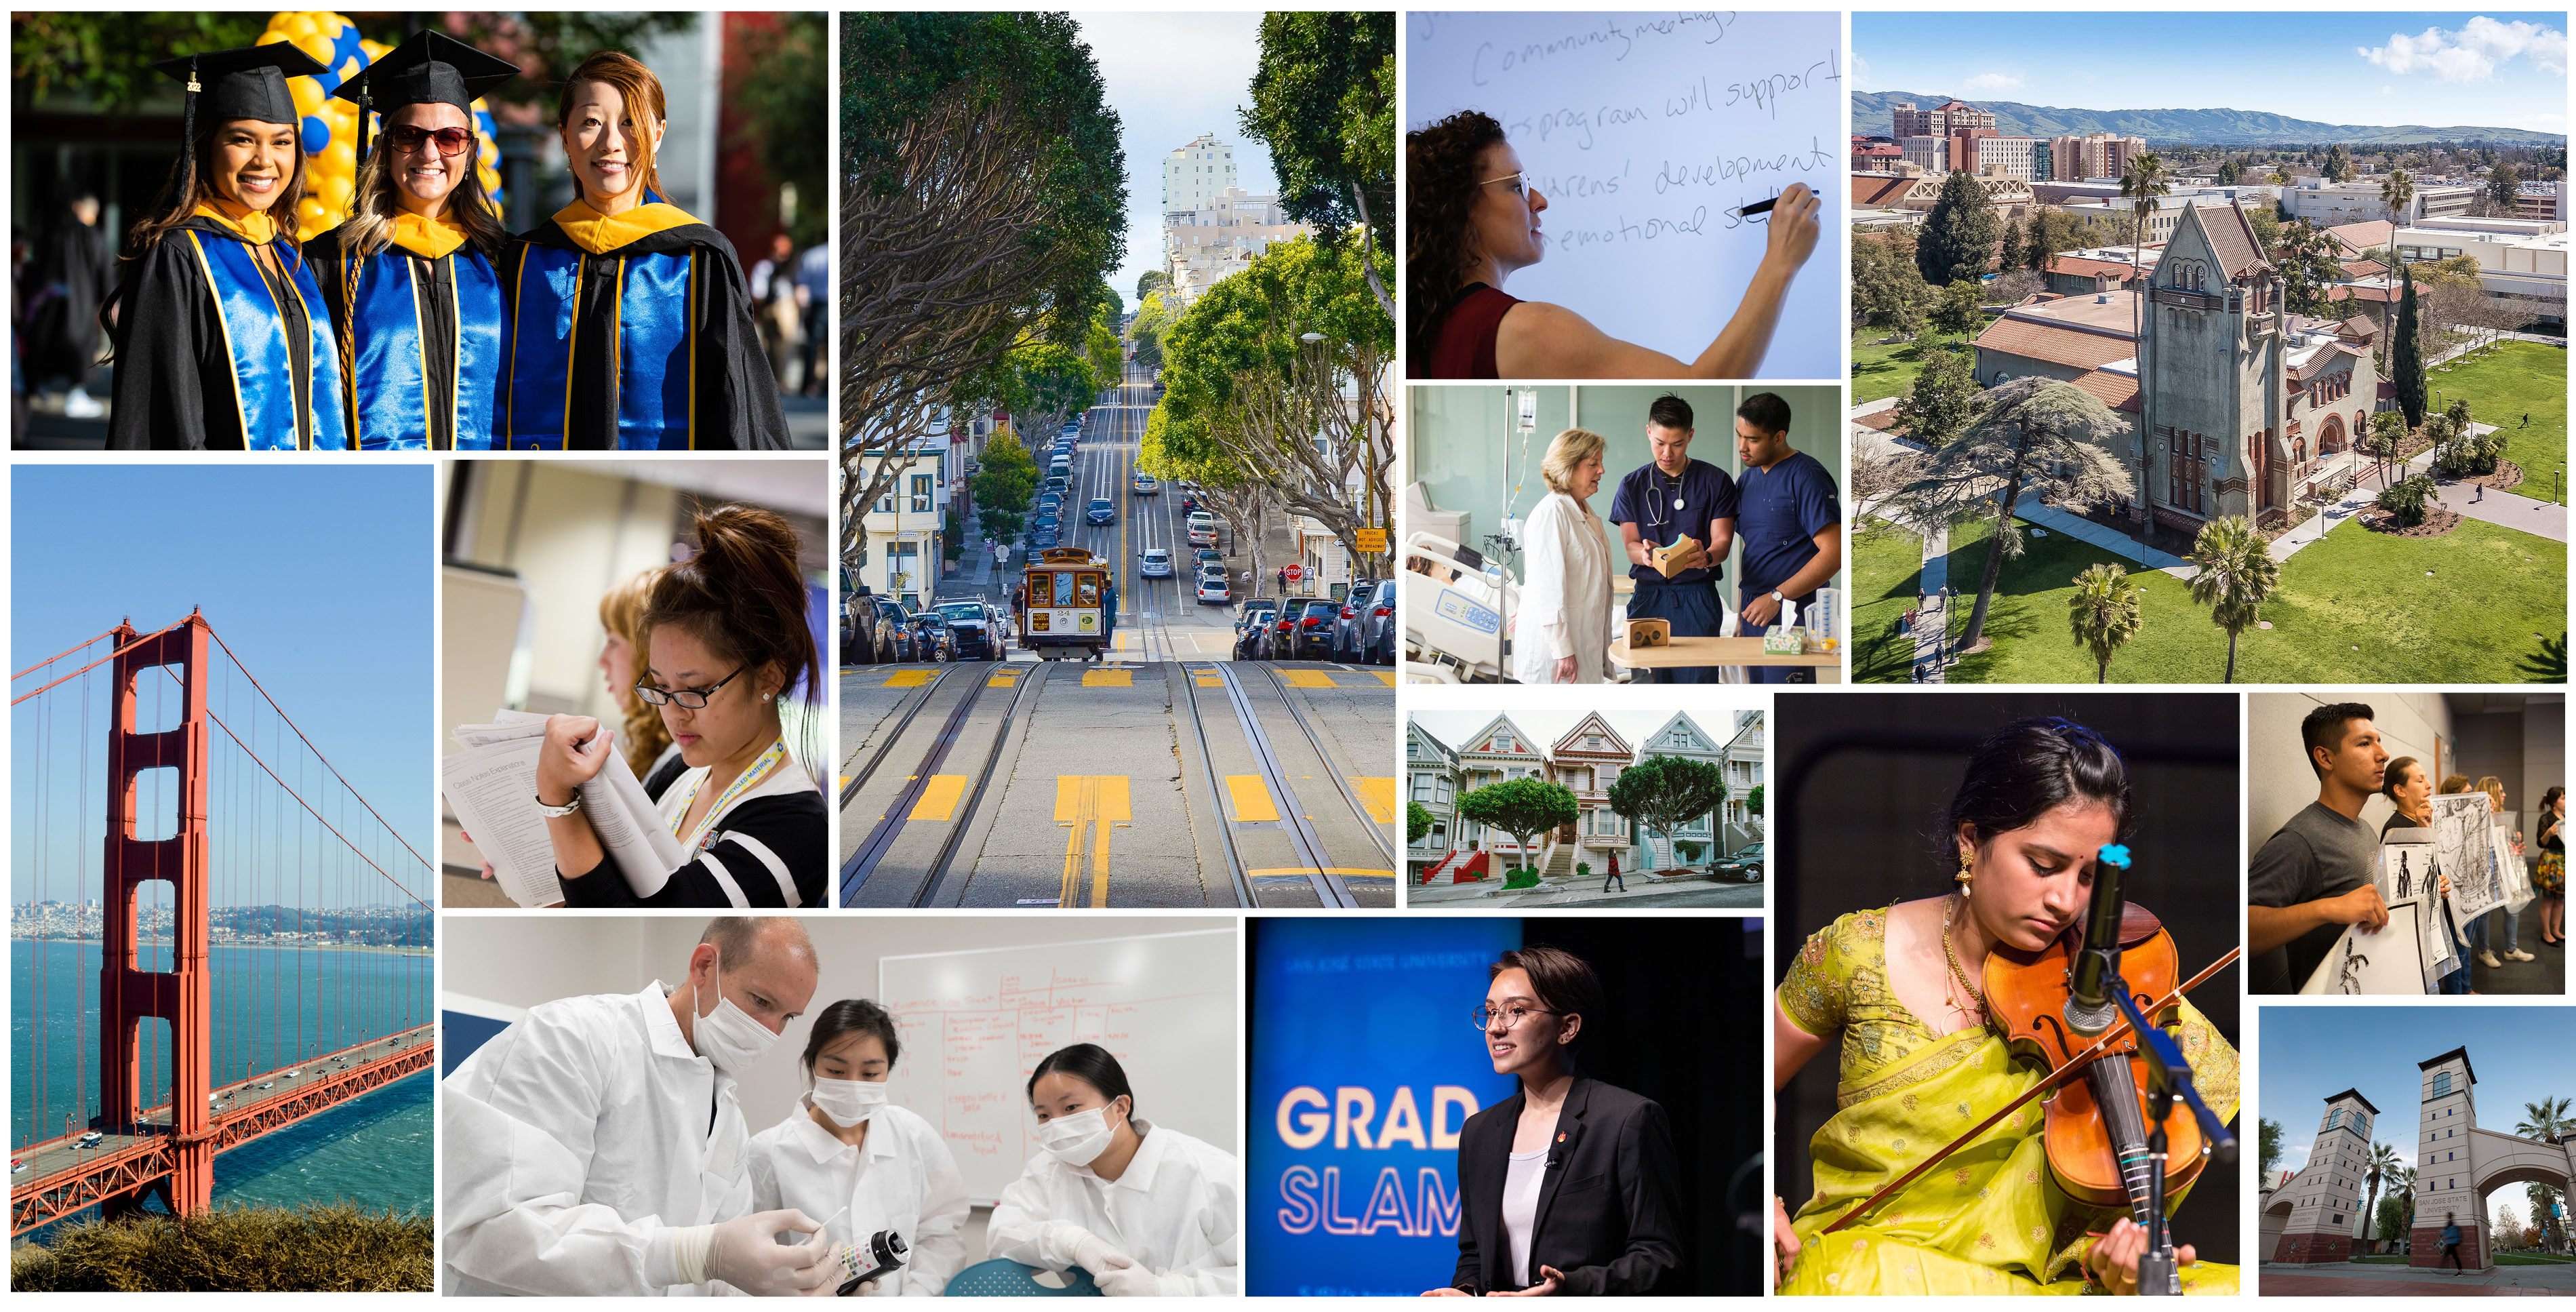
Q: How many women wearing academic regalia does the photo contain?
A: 3